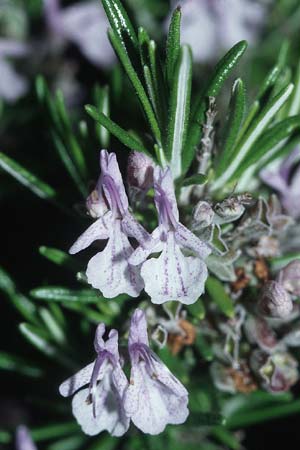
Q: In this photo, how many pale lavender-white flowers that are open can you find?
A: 4